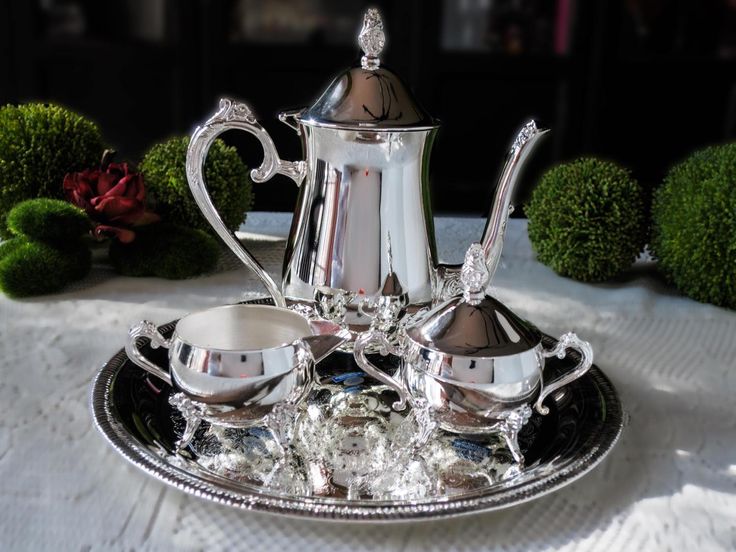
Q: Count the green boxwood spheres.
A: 4